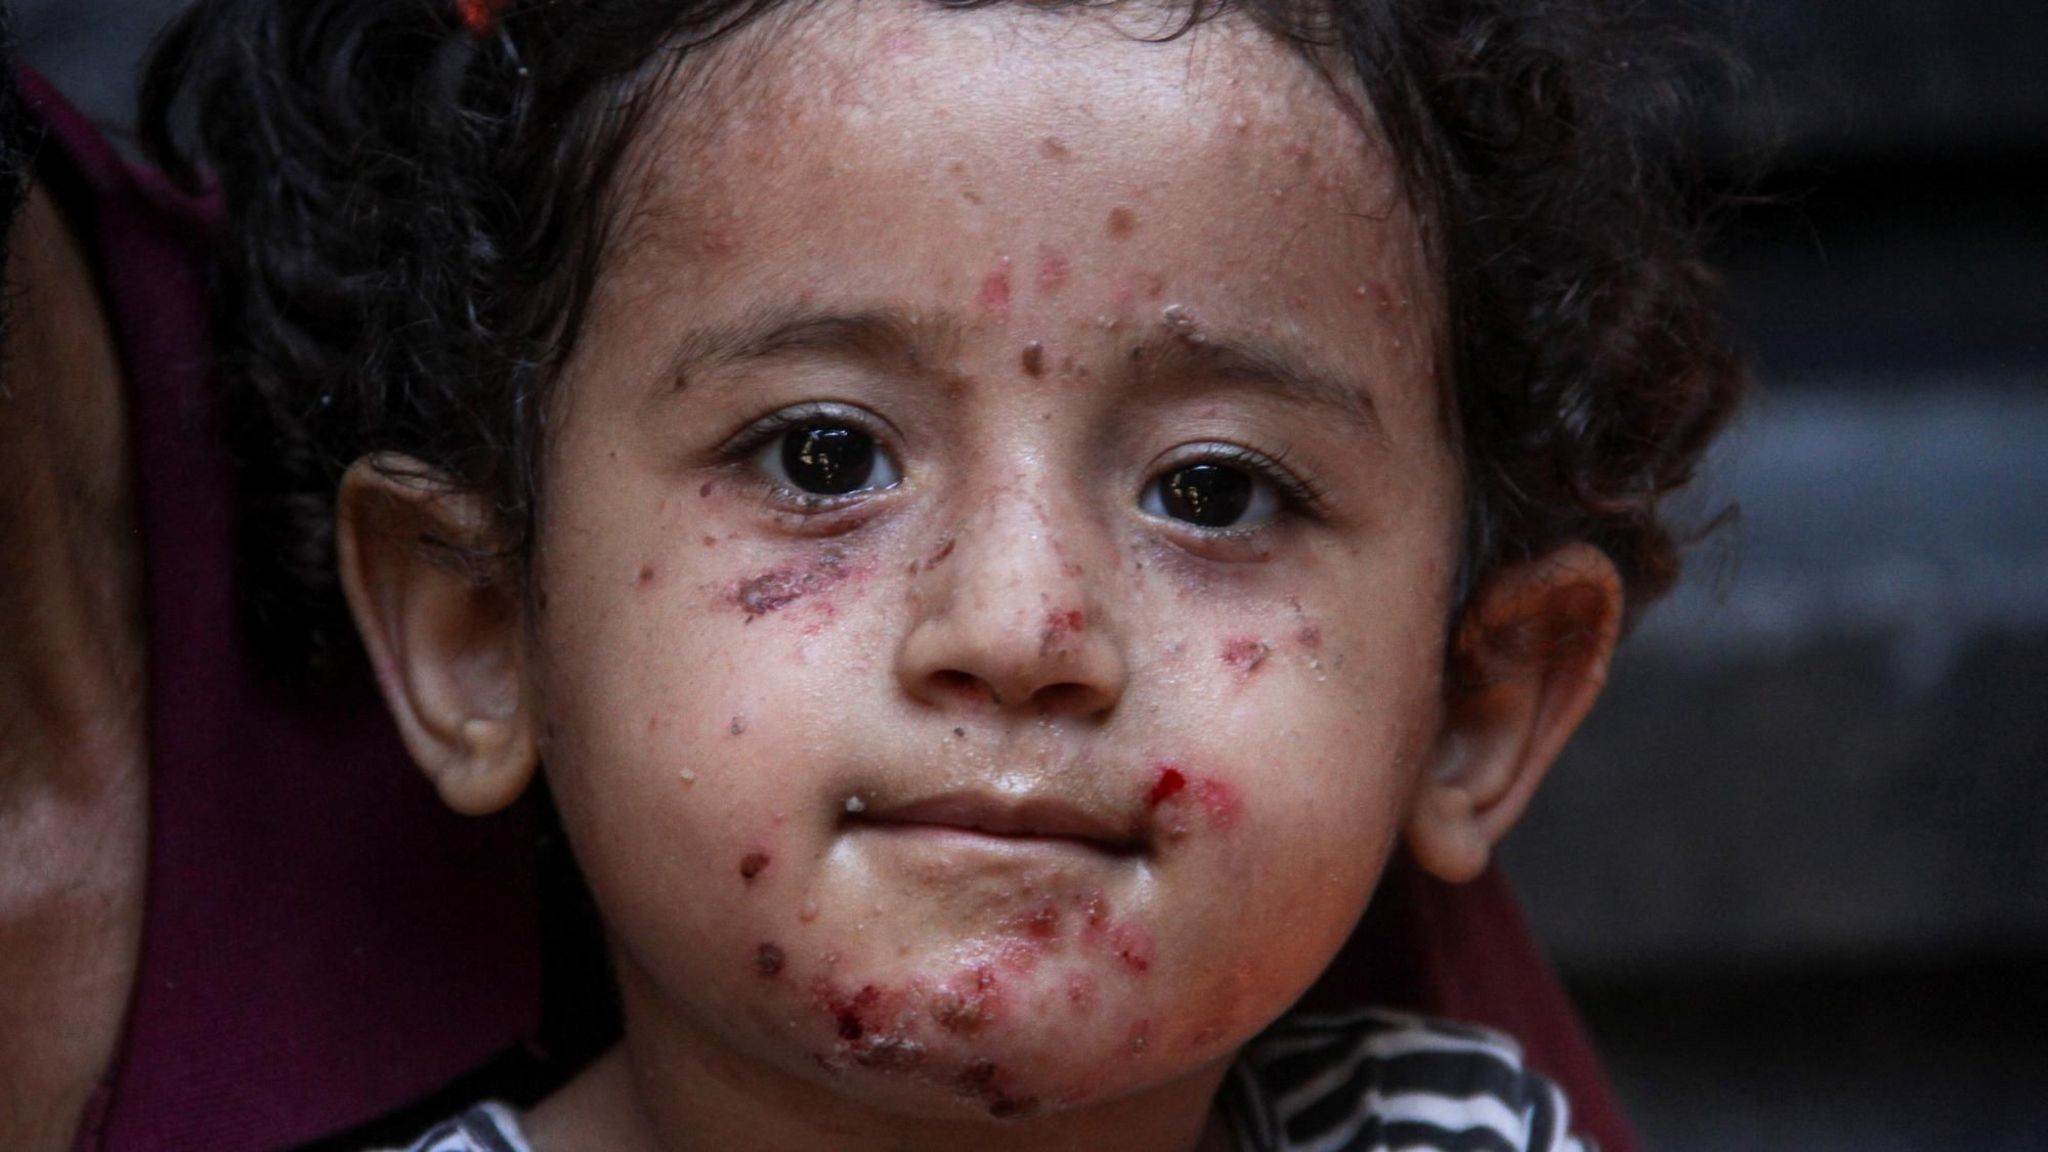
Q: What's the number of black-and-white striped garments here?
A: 1